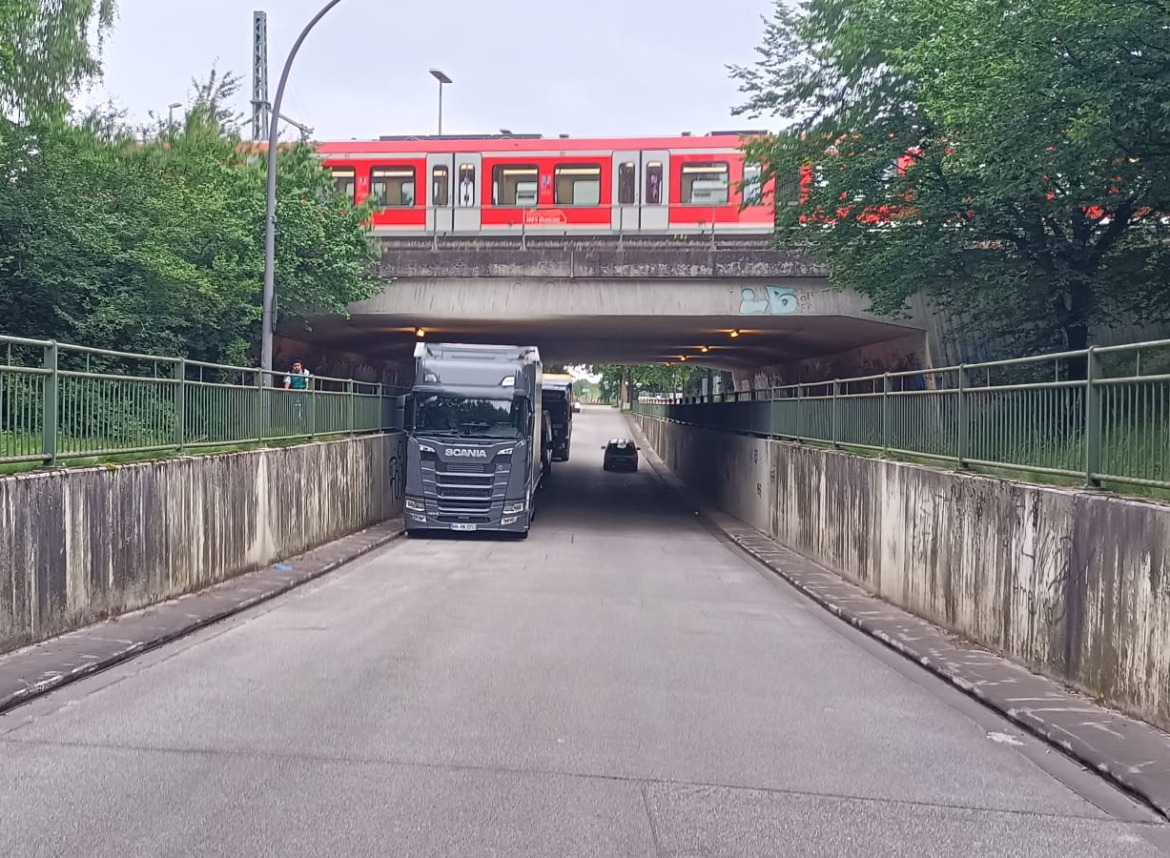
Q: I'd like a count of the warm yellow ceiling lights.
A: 5